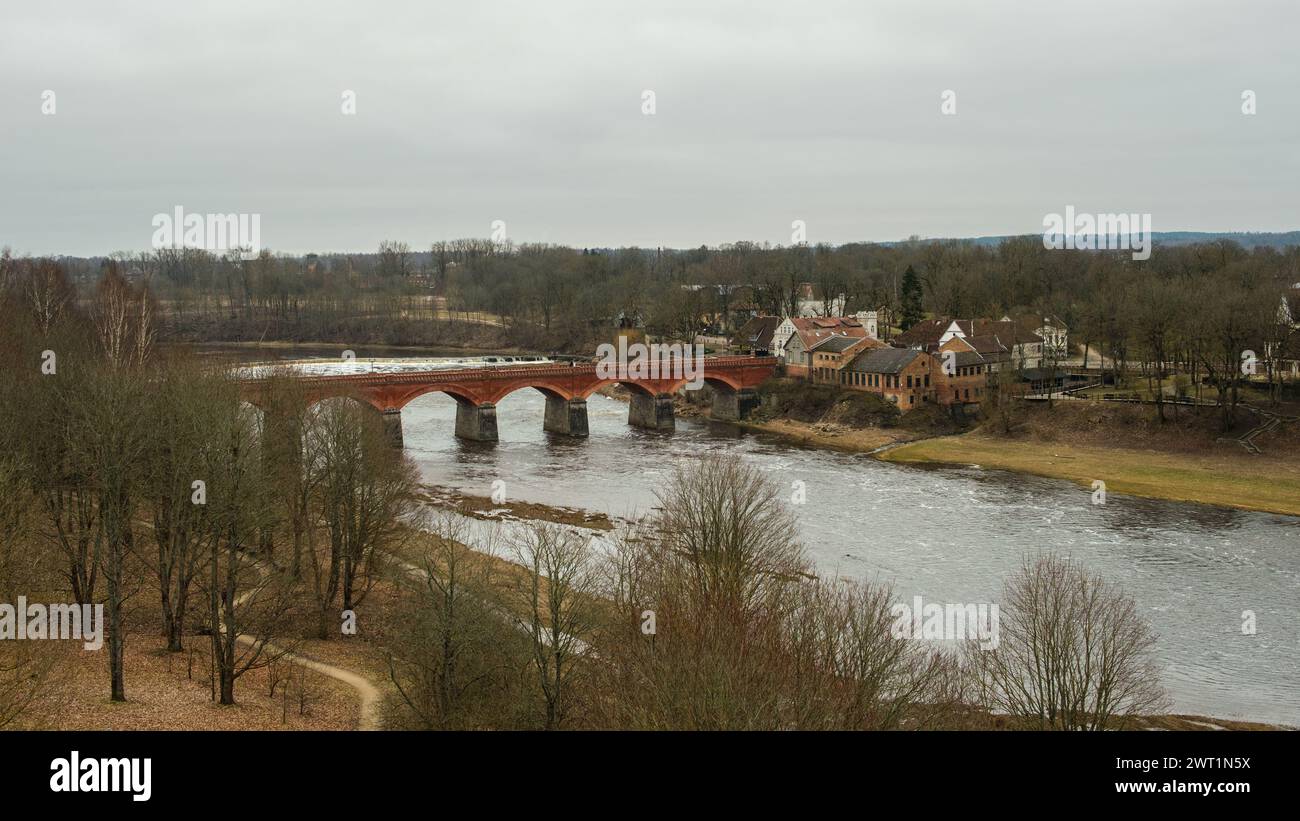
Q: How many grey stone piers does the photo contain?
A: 5